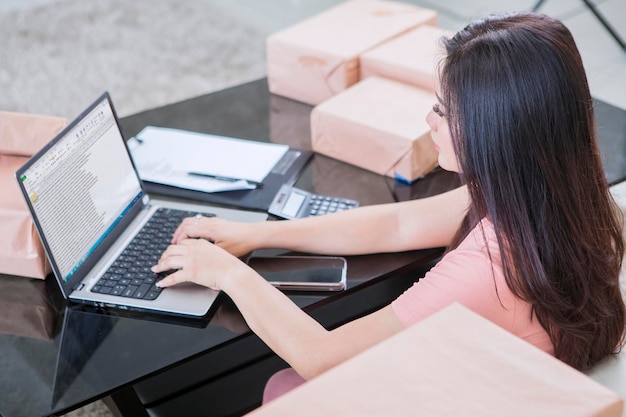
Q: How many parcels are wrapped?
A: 6